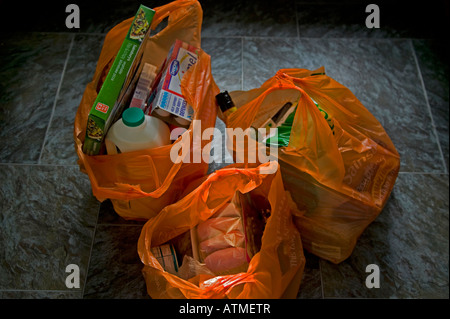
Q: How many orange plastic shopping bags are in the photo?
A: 3